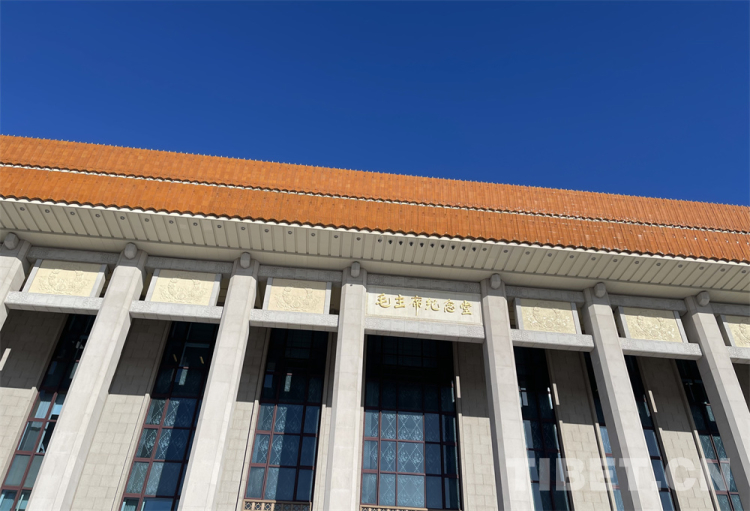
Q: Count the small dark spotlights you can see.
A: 9